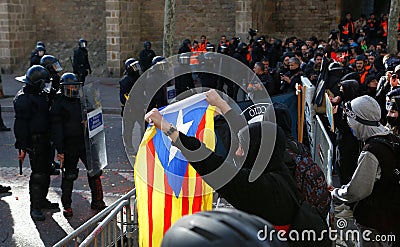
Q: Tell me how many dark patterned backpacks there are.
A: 1